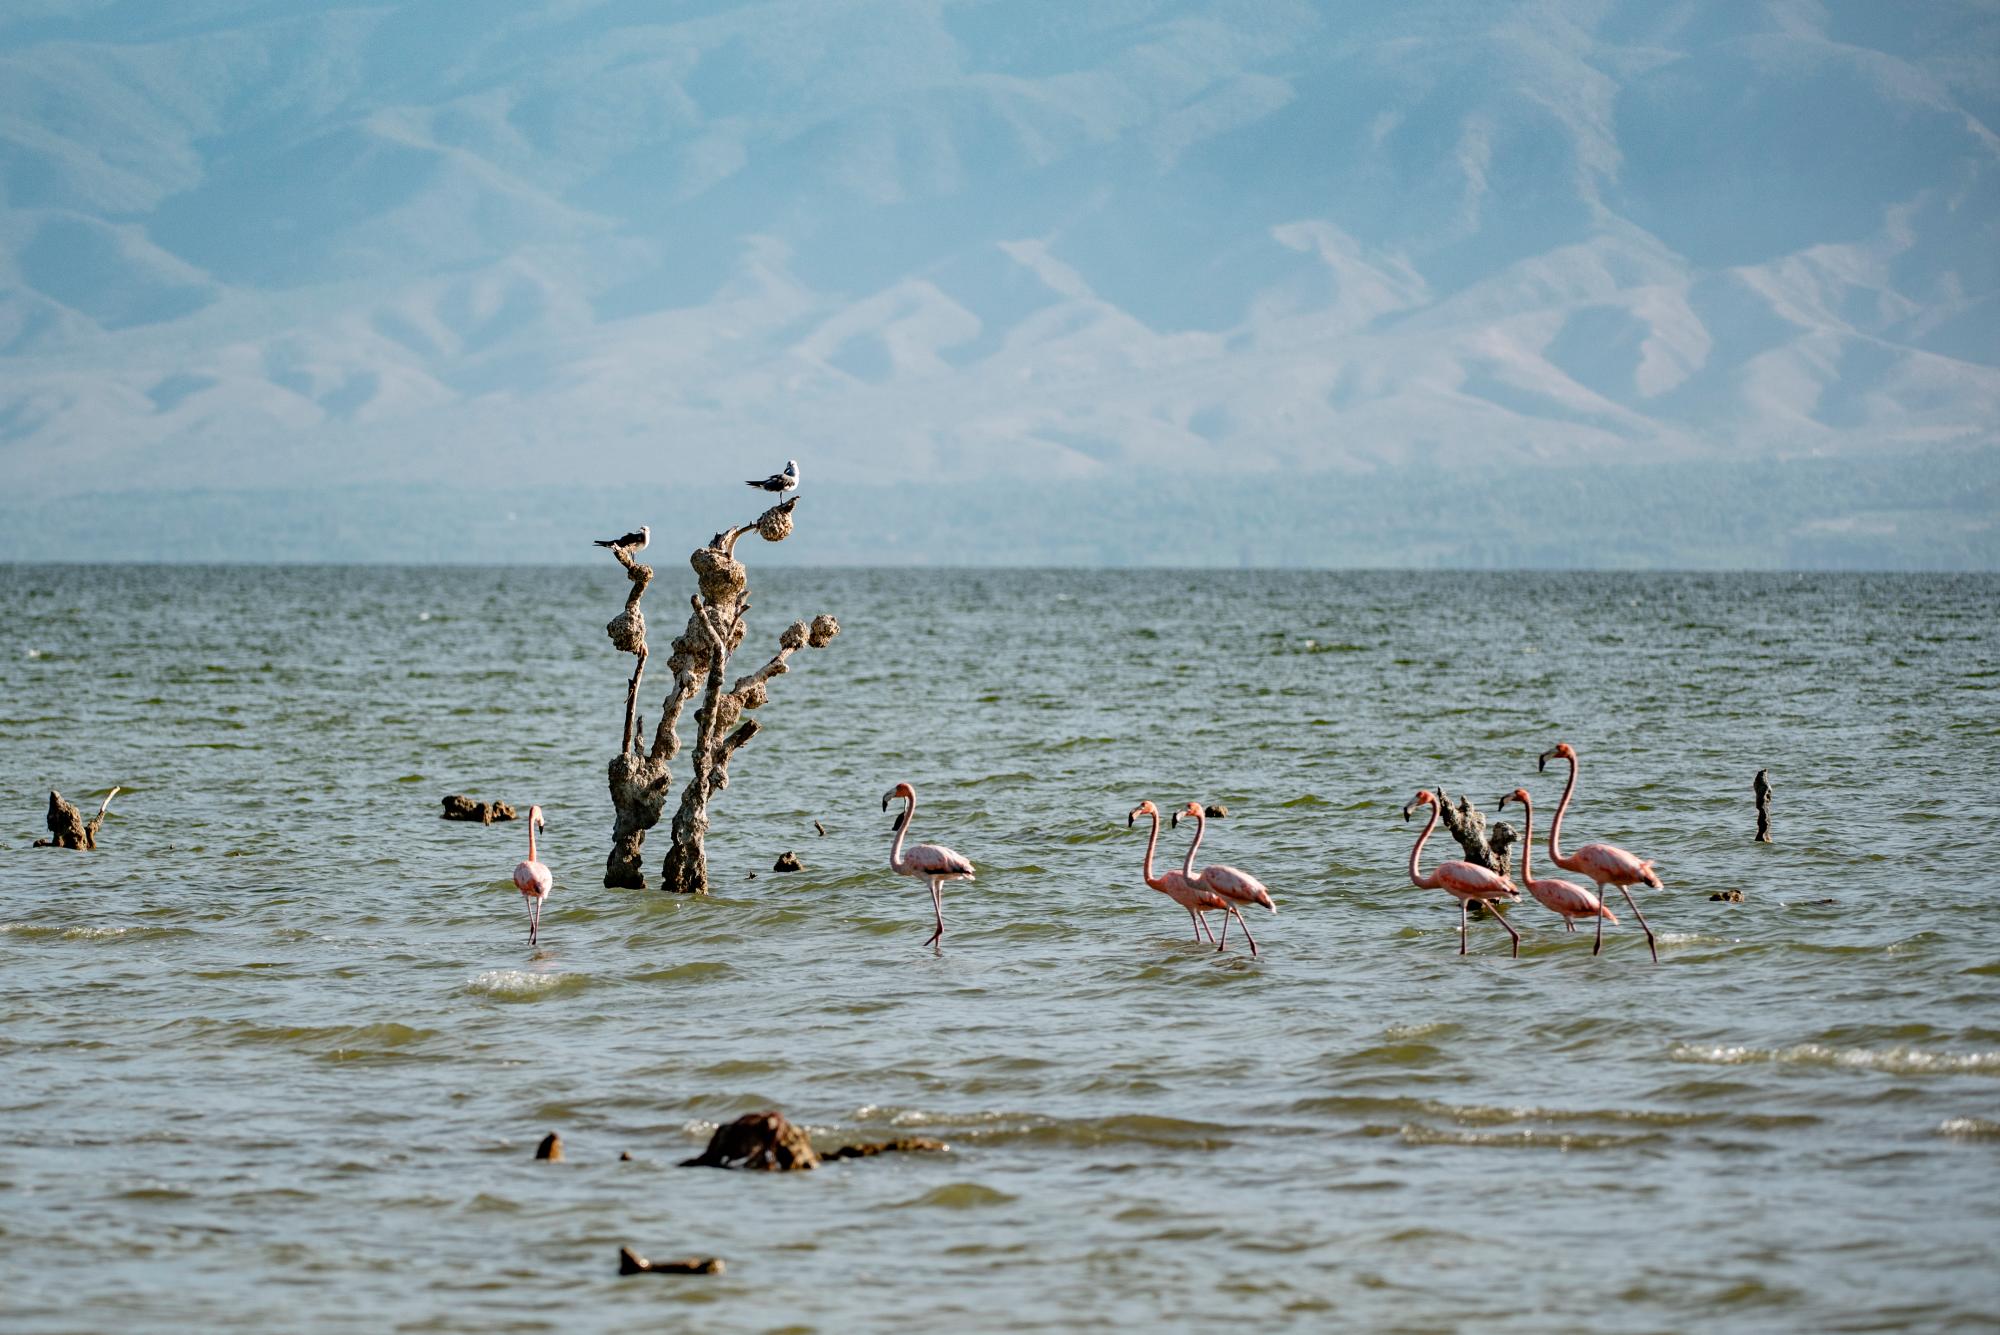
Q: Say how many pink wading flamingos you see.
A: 7